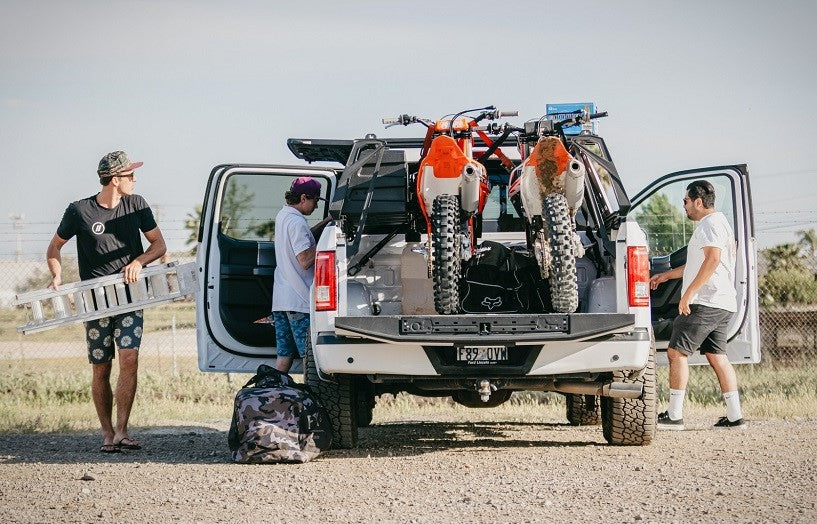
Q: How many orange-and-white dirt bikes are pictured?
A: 2